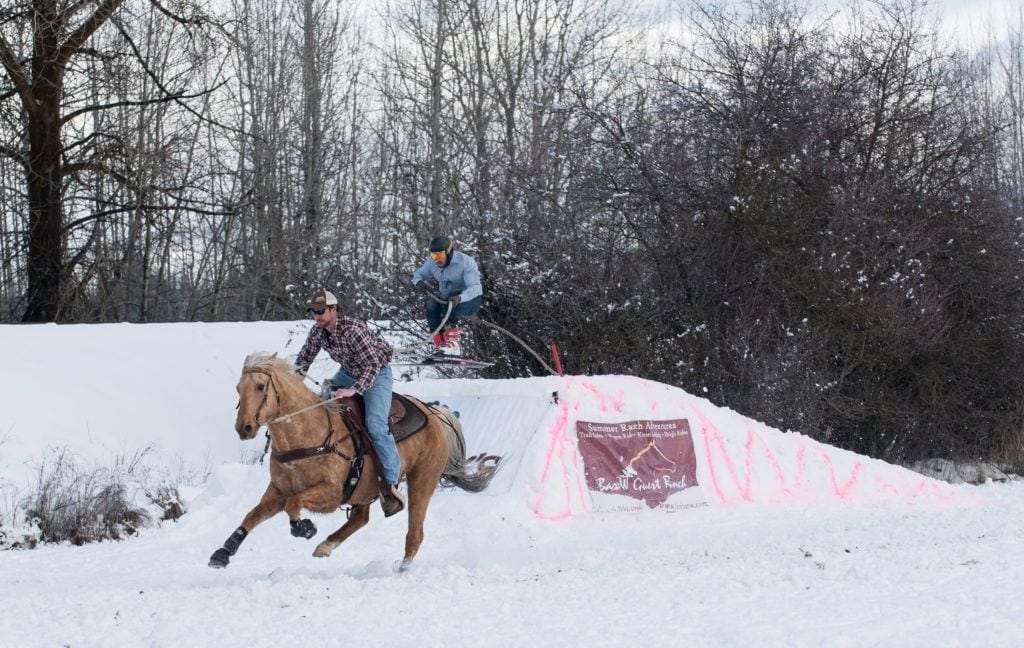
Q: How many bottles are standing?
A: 0